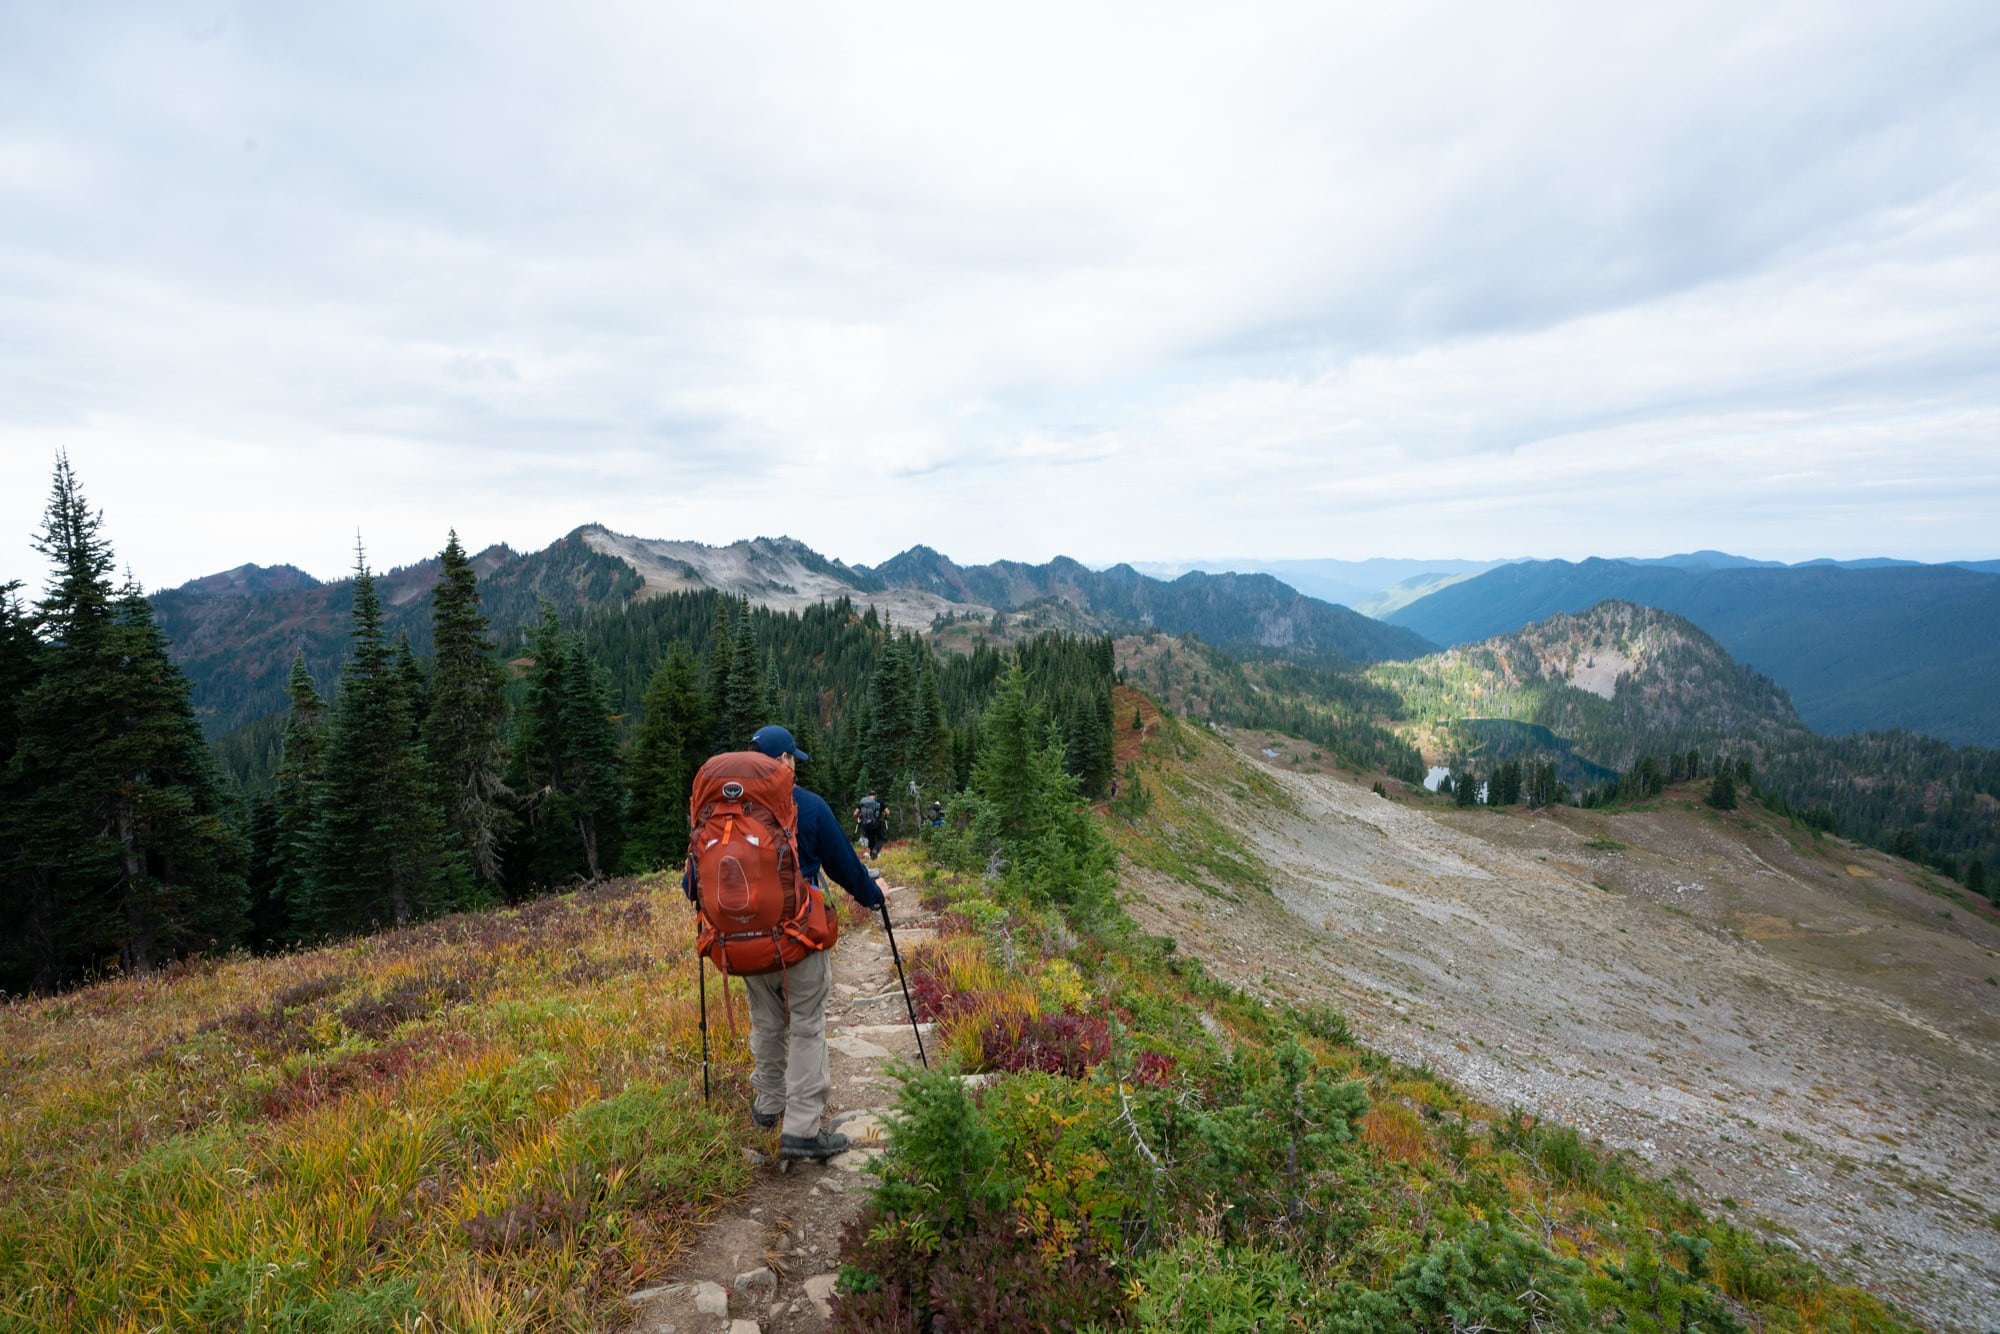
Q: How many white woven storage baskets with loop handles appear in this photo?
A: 0